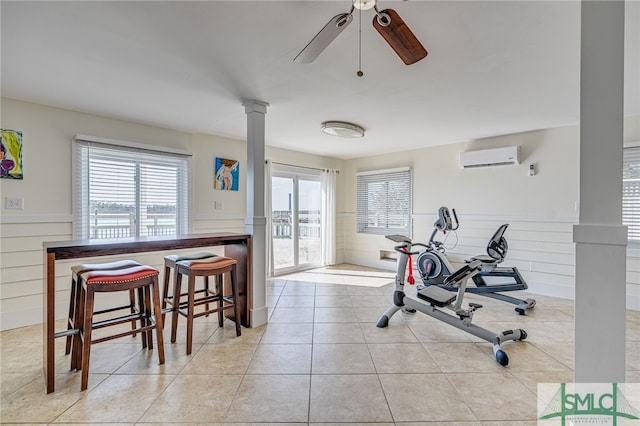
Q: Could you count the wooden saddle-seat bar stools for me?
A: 4